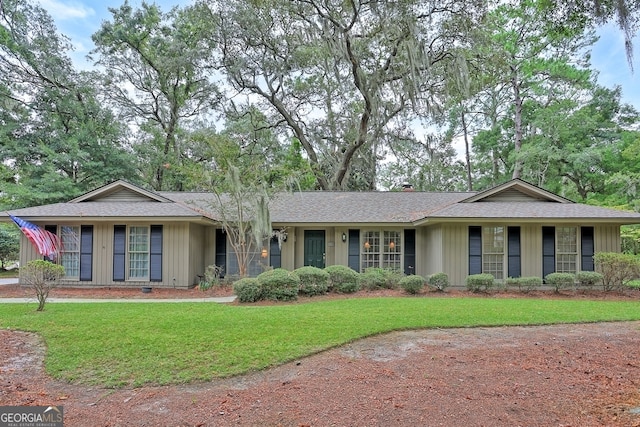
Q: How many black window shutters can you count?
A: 12